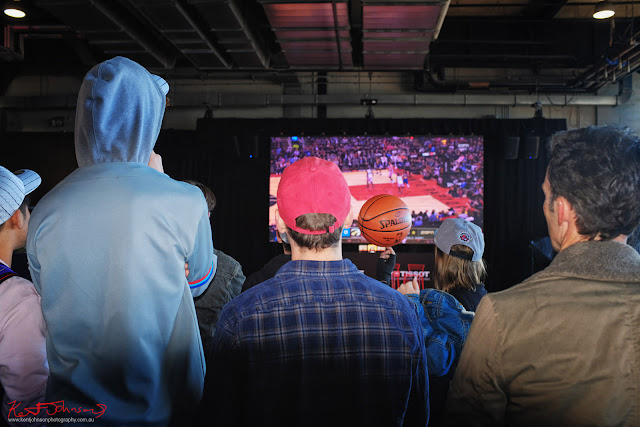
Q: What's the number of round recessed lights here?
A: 2